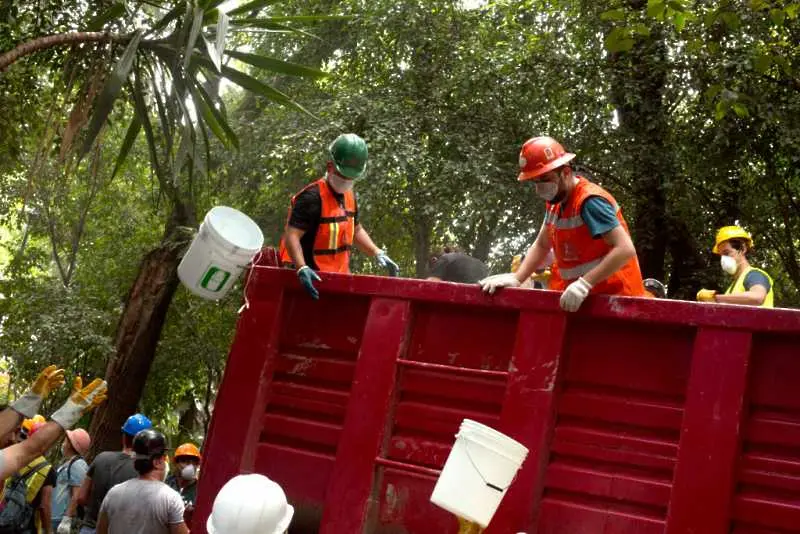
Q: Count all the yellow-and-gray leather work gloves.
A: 2